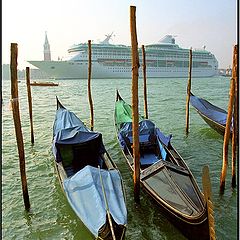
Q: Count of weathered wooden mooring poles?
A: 8